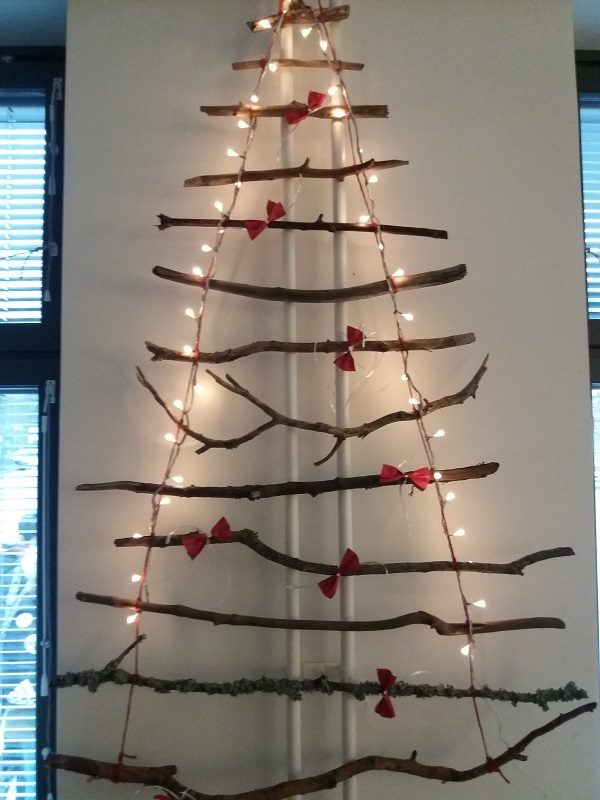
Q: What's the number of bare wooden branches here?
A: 13